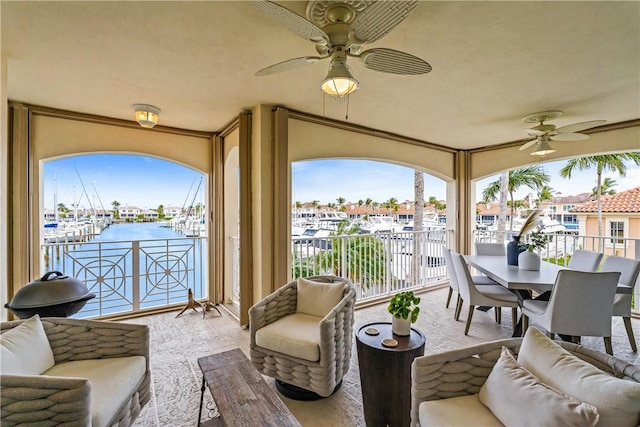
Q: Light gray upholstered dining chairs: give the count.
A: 6